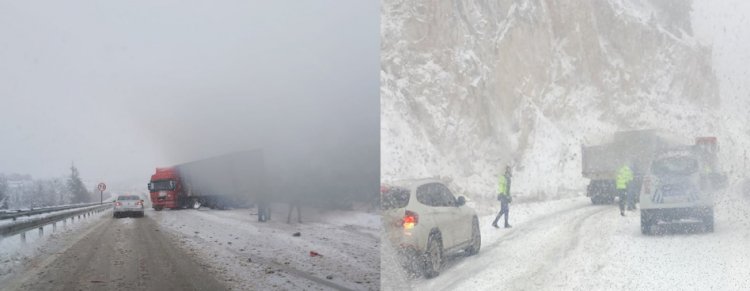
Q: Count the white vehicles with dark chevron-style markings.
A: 1